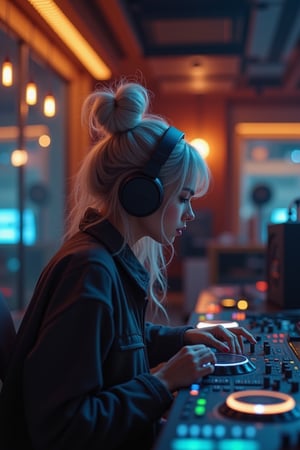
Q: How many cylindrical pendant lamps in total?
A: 3